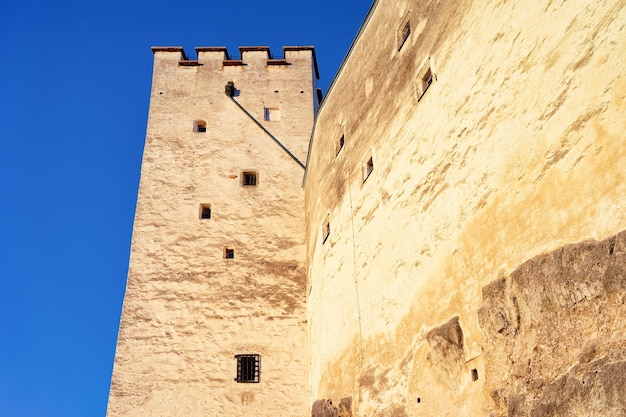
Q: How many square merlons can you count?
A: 4